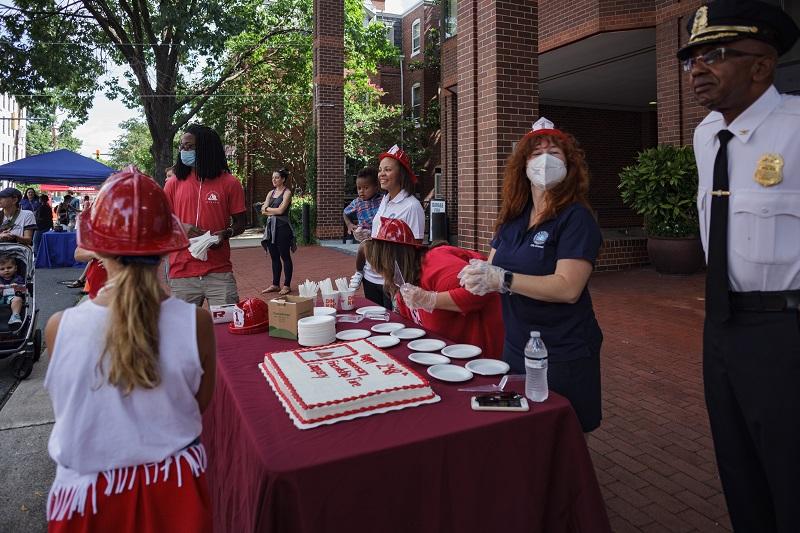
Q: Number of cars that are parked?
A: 0